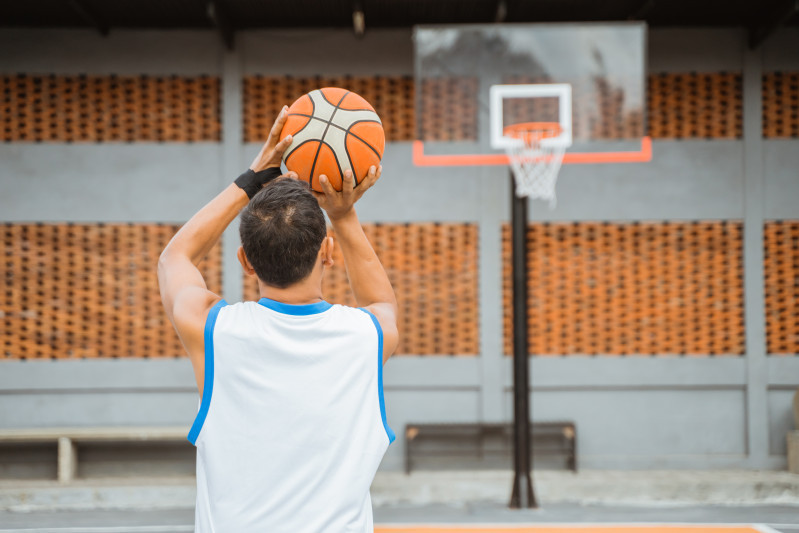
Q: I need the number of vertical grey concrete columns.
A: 3